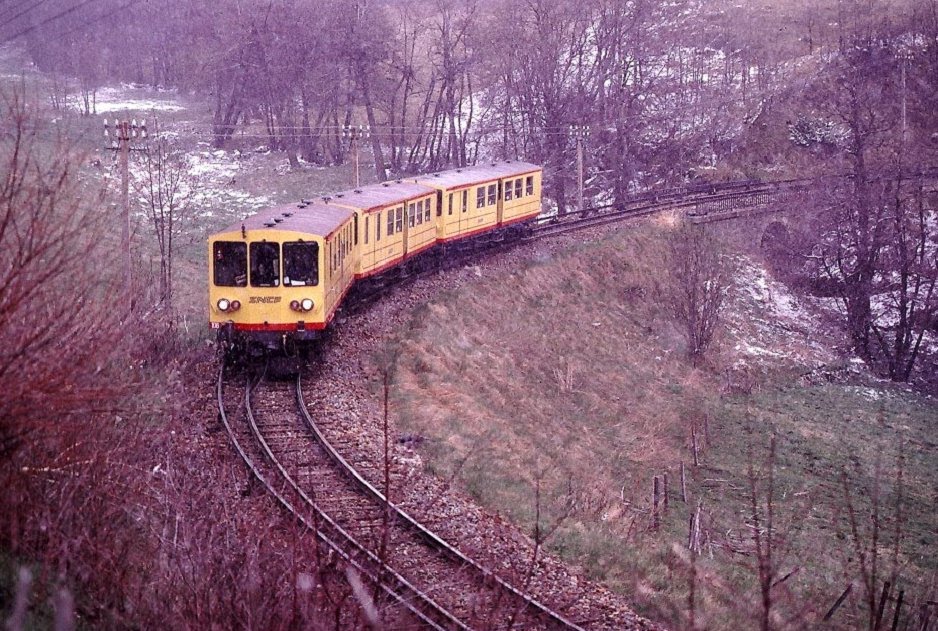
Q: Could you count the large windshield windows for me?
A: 3